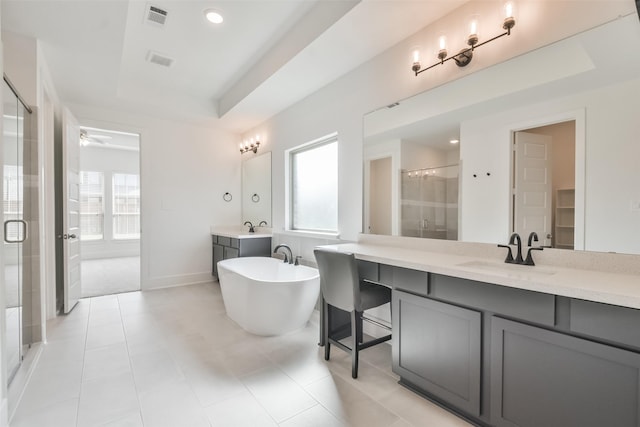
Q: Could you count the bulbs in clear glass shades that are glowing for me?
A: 8